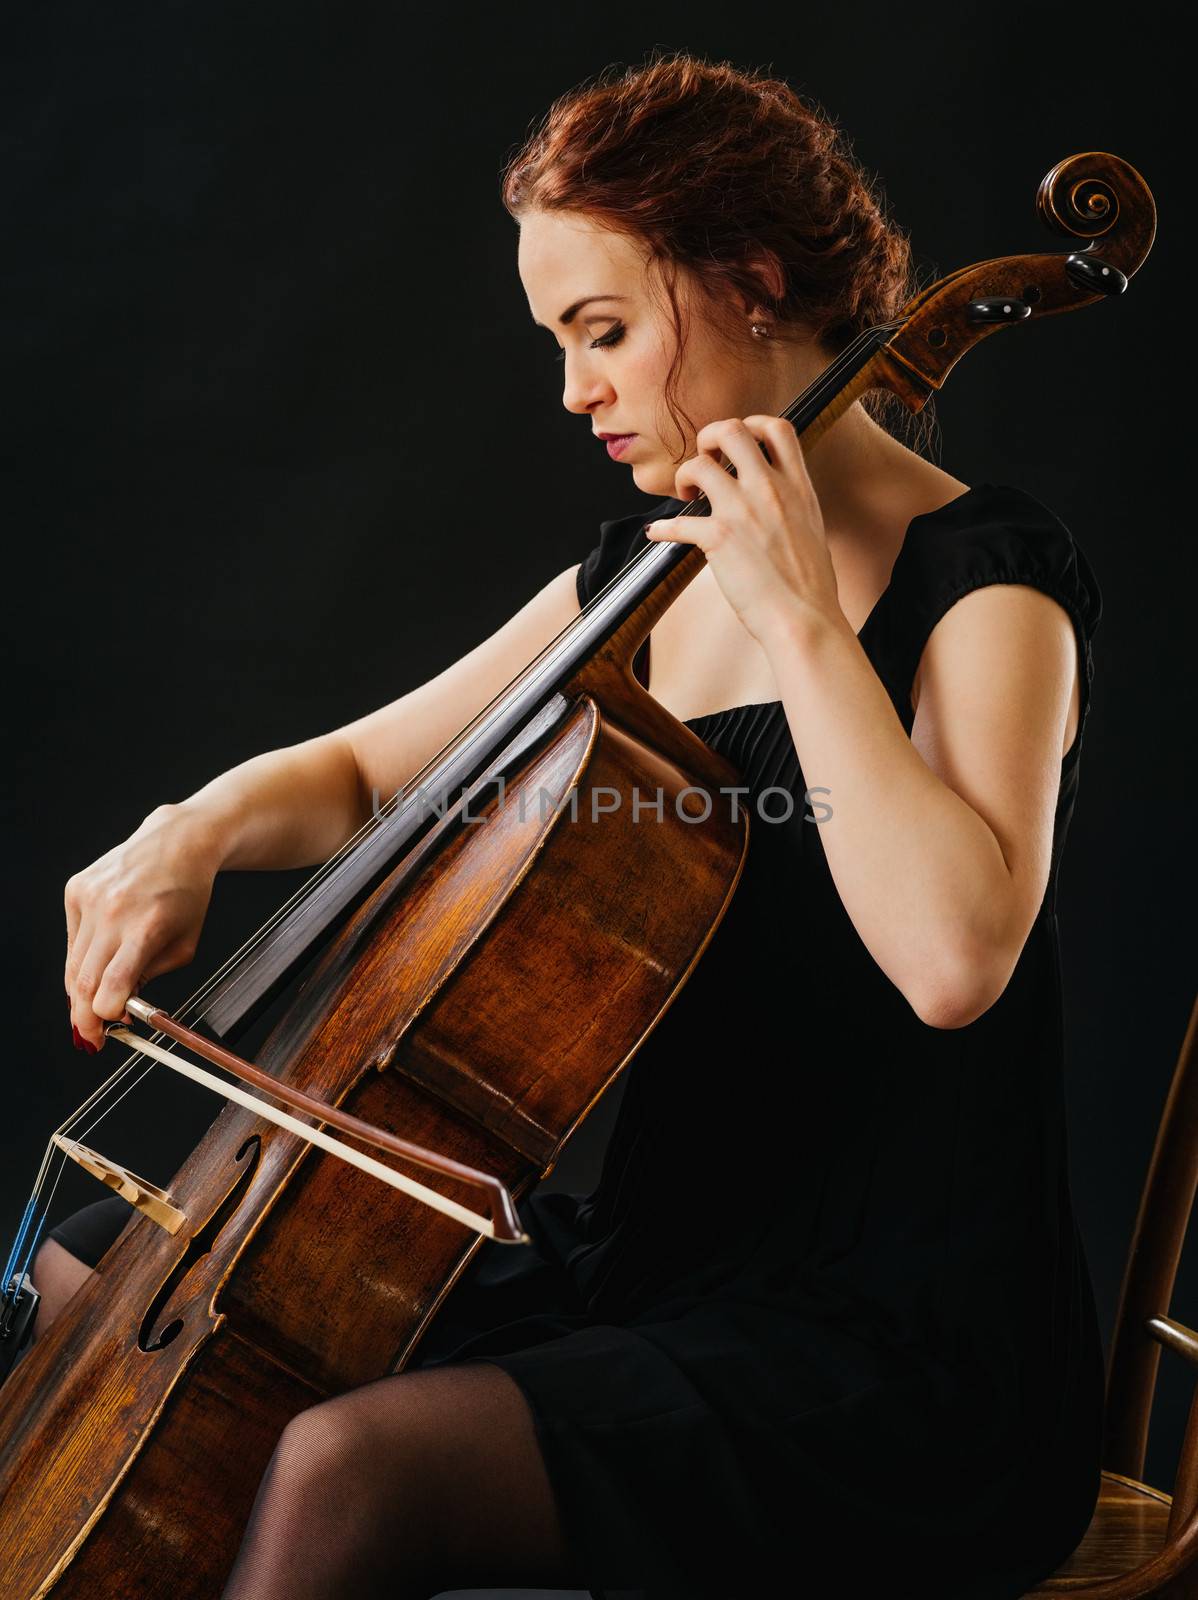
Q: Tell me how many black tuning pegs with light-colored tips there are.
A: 2